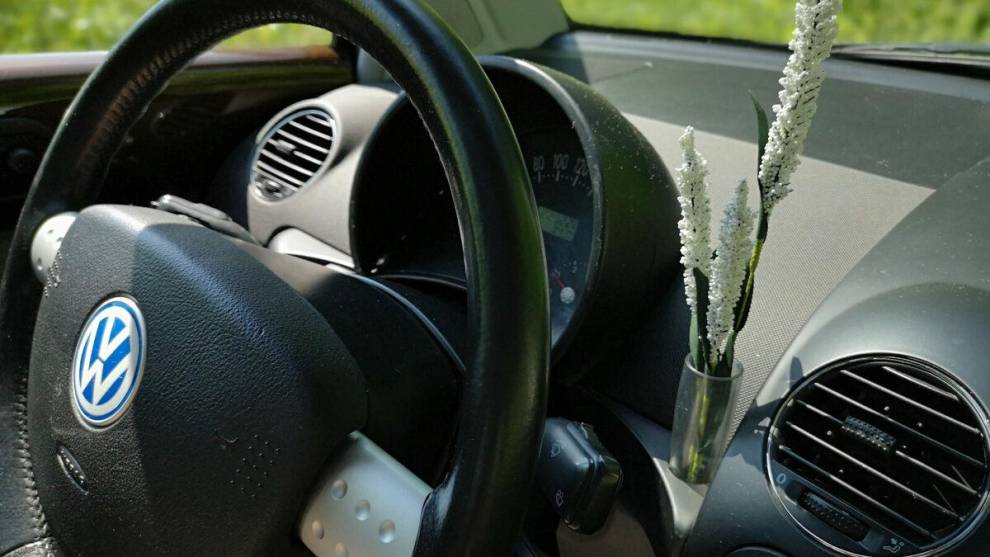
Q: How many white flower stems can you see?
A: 3